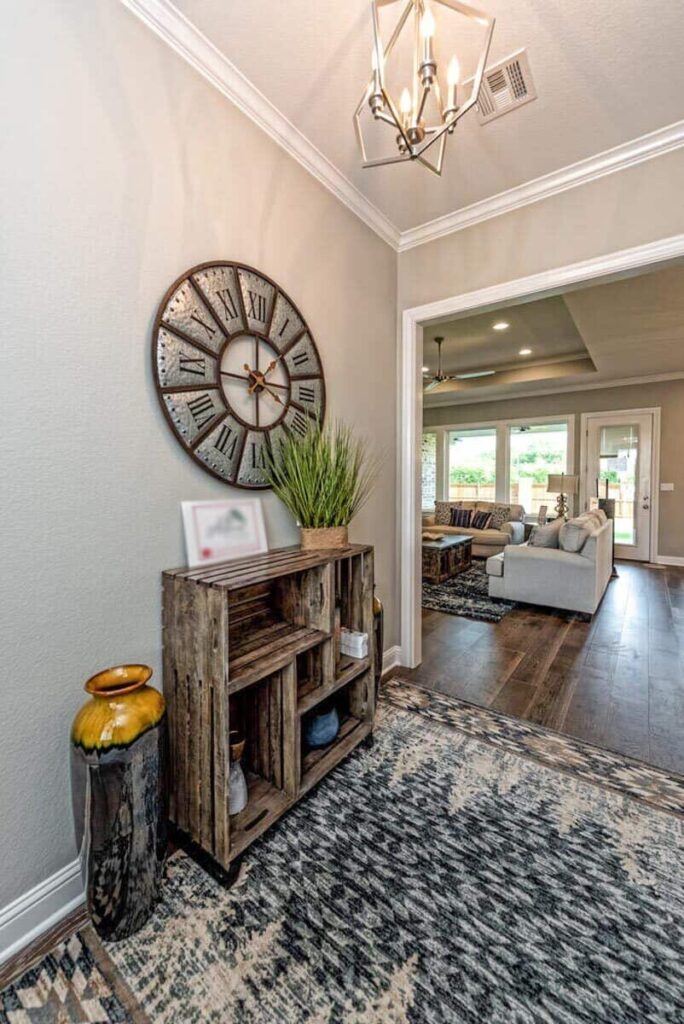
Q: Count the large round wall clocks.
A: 1